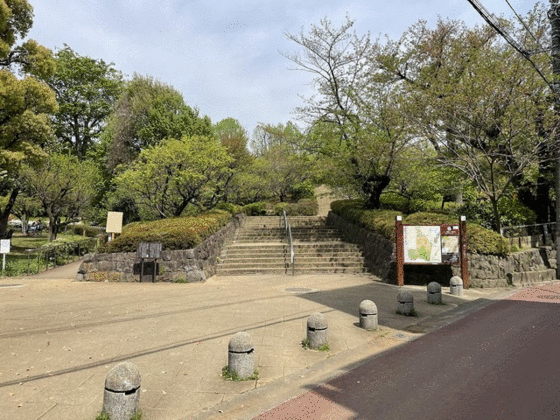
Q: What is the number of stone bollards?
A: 7